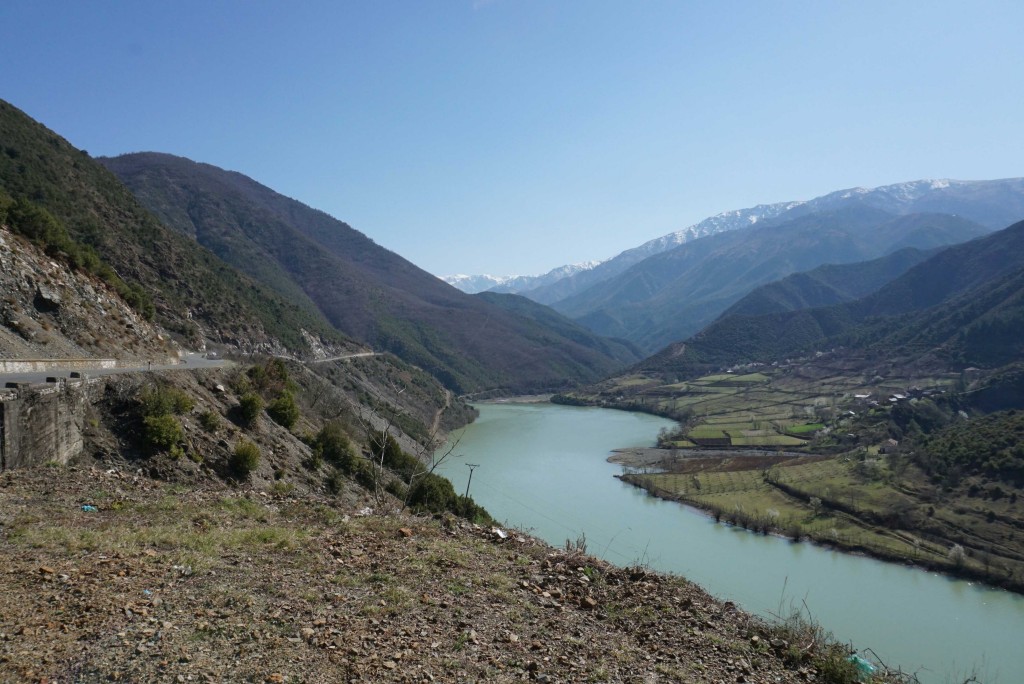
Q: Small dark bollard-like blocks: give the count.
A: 3